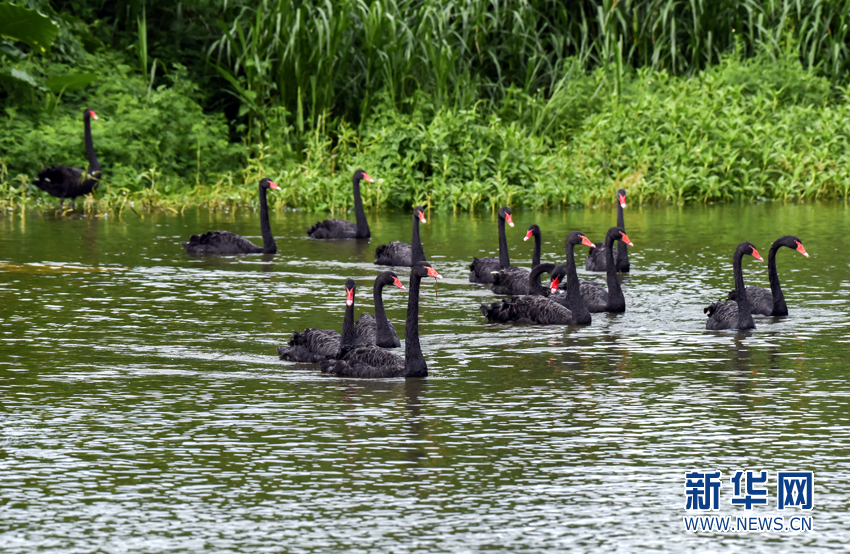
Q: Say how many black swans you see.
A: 15